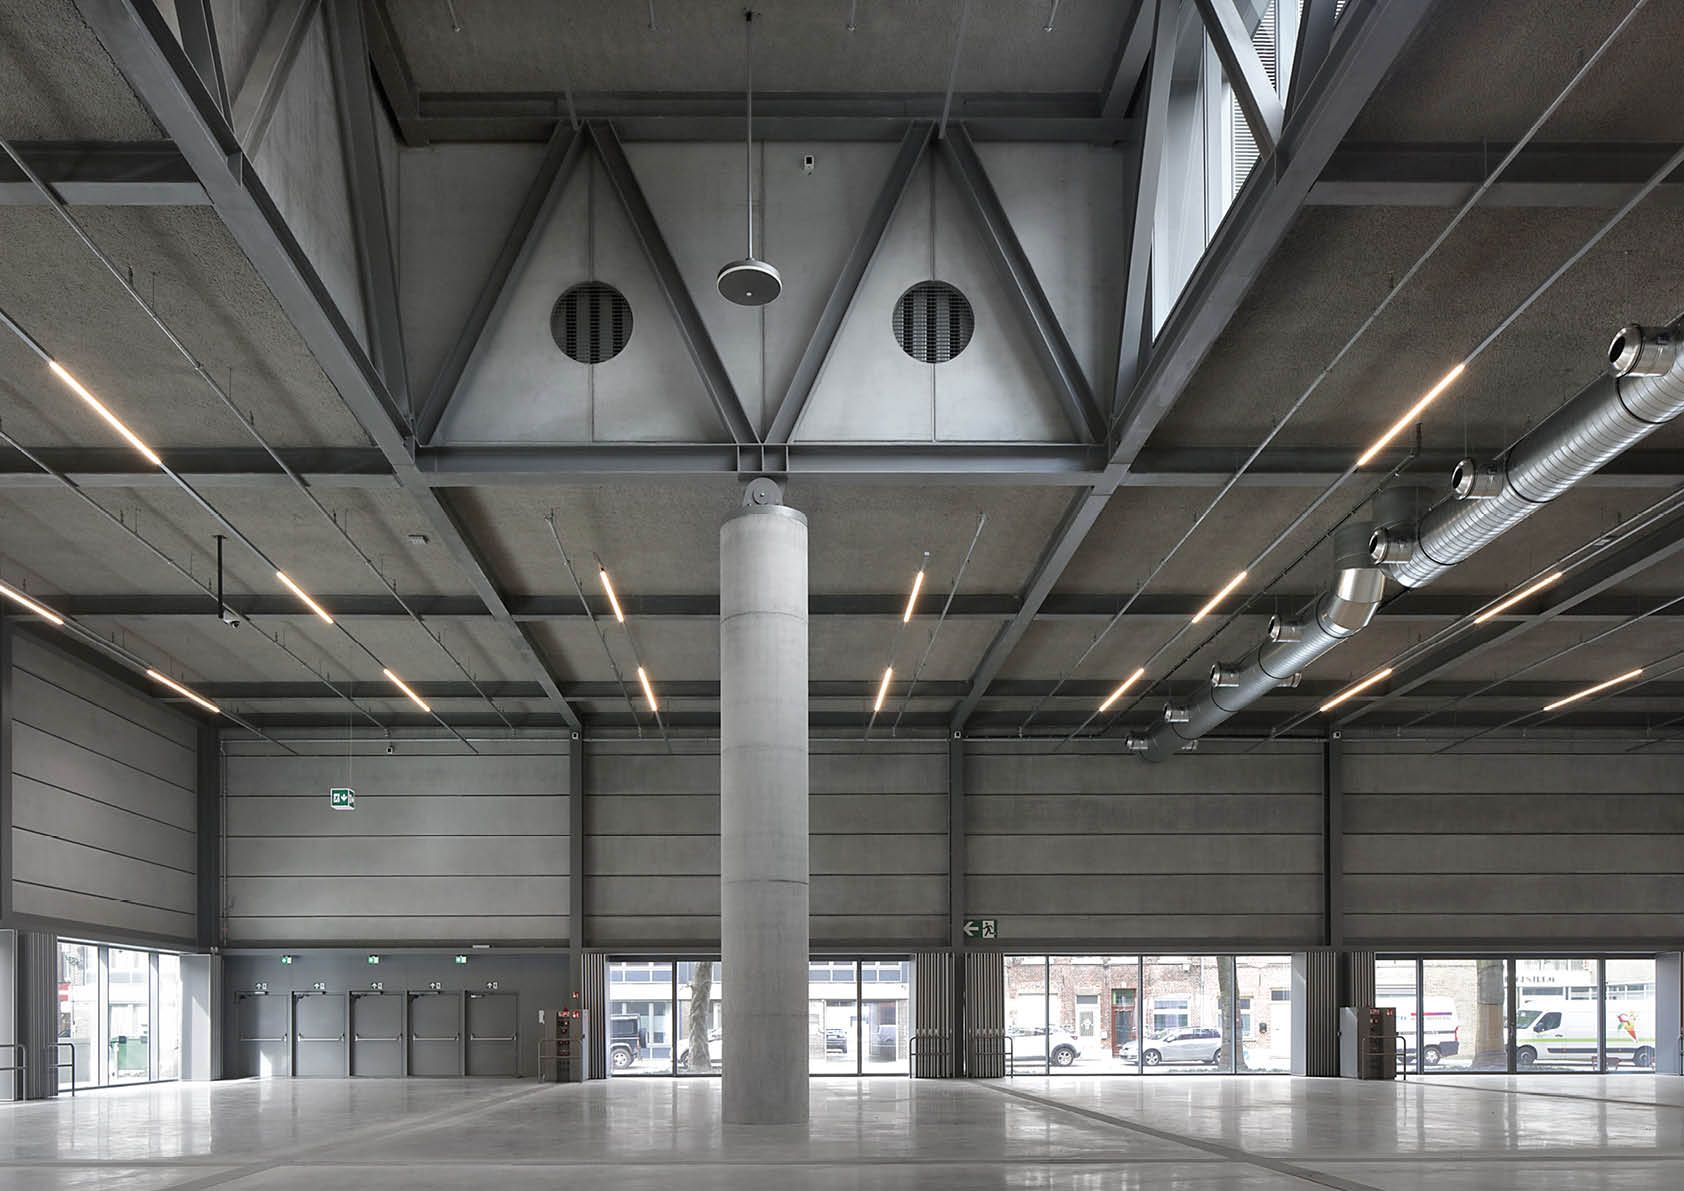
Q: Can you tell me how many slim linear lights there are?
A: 15